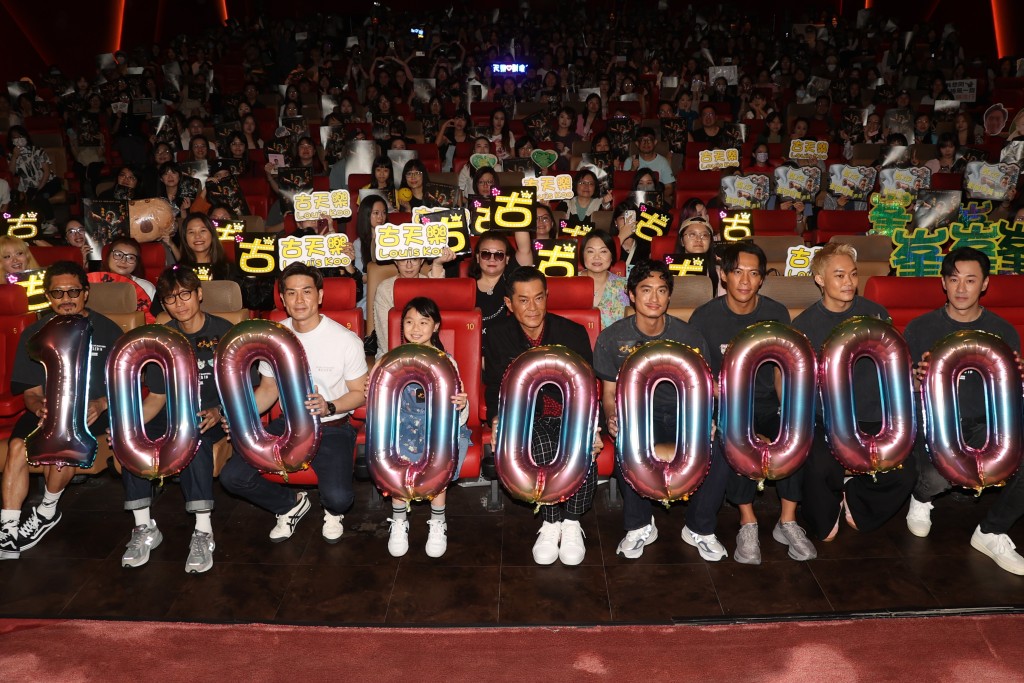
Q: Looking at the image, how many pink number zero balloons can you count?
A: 8